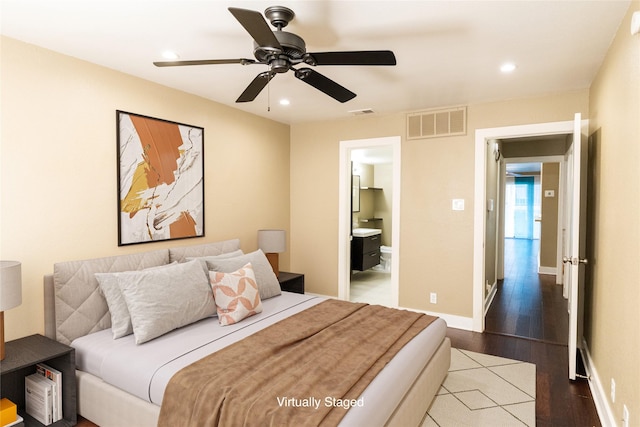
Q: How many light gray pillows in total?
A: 4